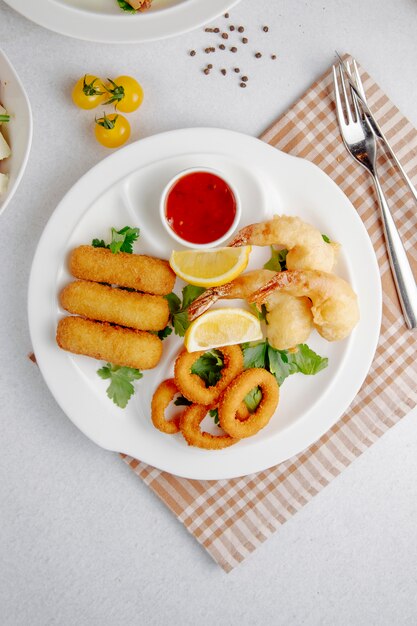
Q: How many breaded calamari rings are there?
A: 4